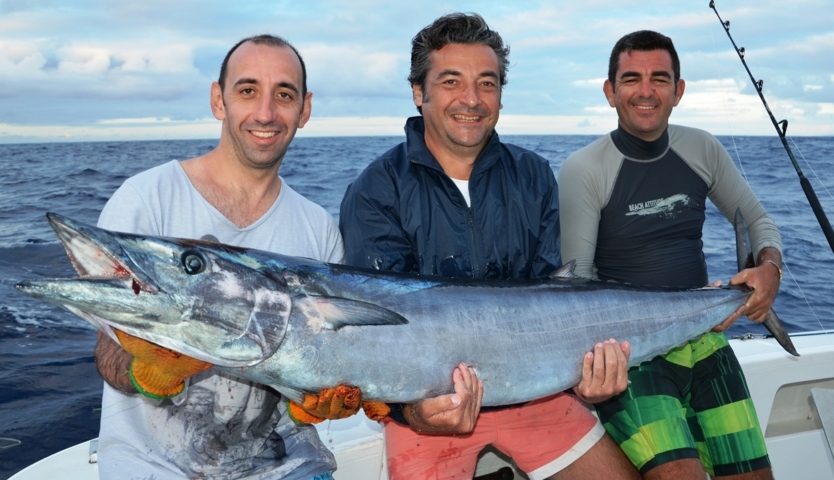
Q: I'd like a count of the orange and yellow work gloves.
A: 2